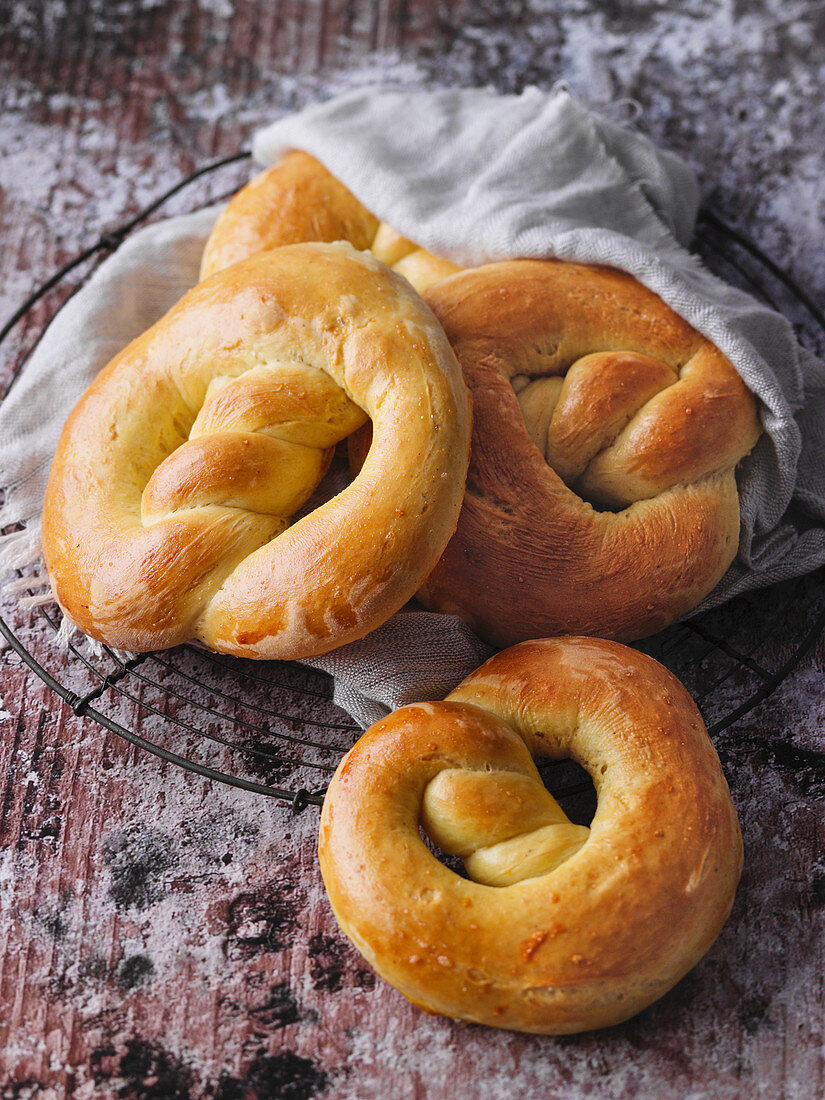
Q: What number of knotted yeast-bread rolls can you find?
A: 4